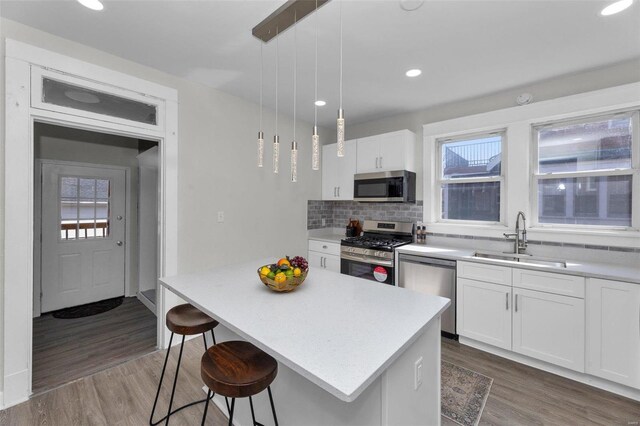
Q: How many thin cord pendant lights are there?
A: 5